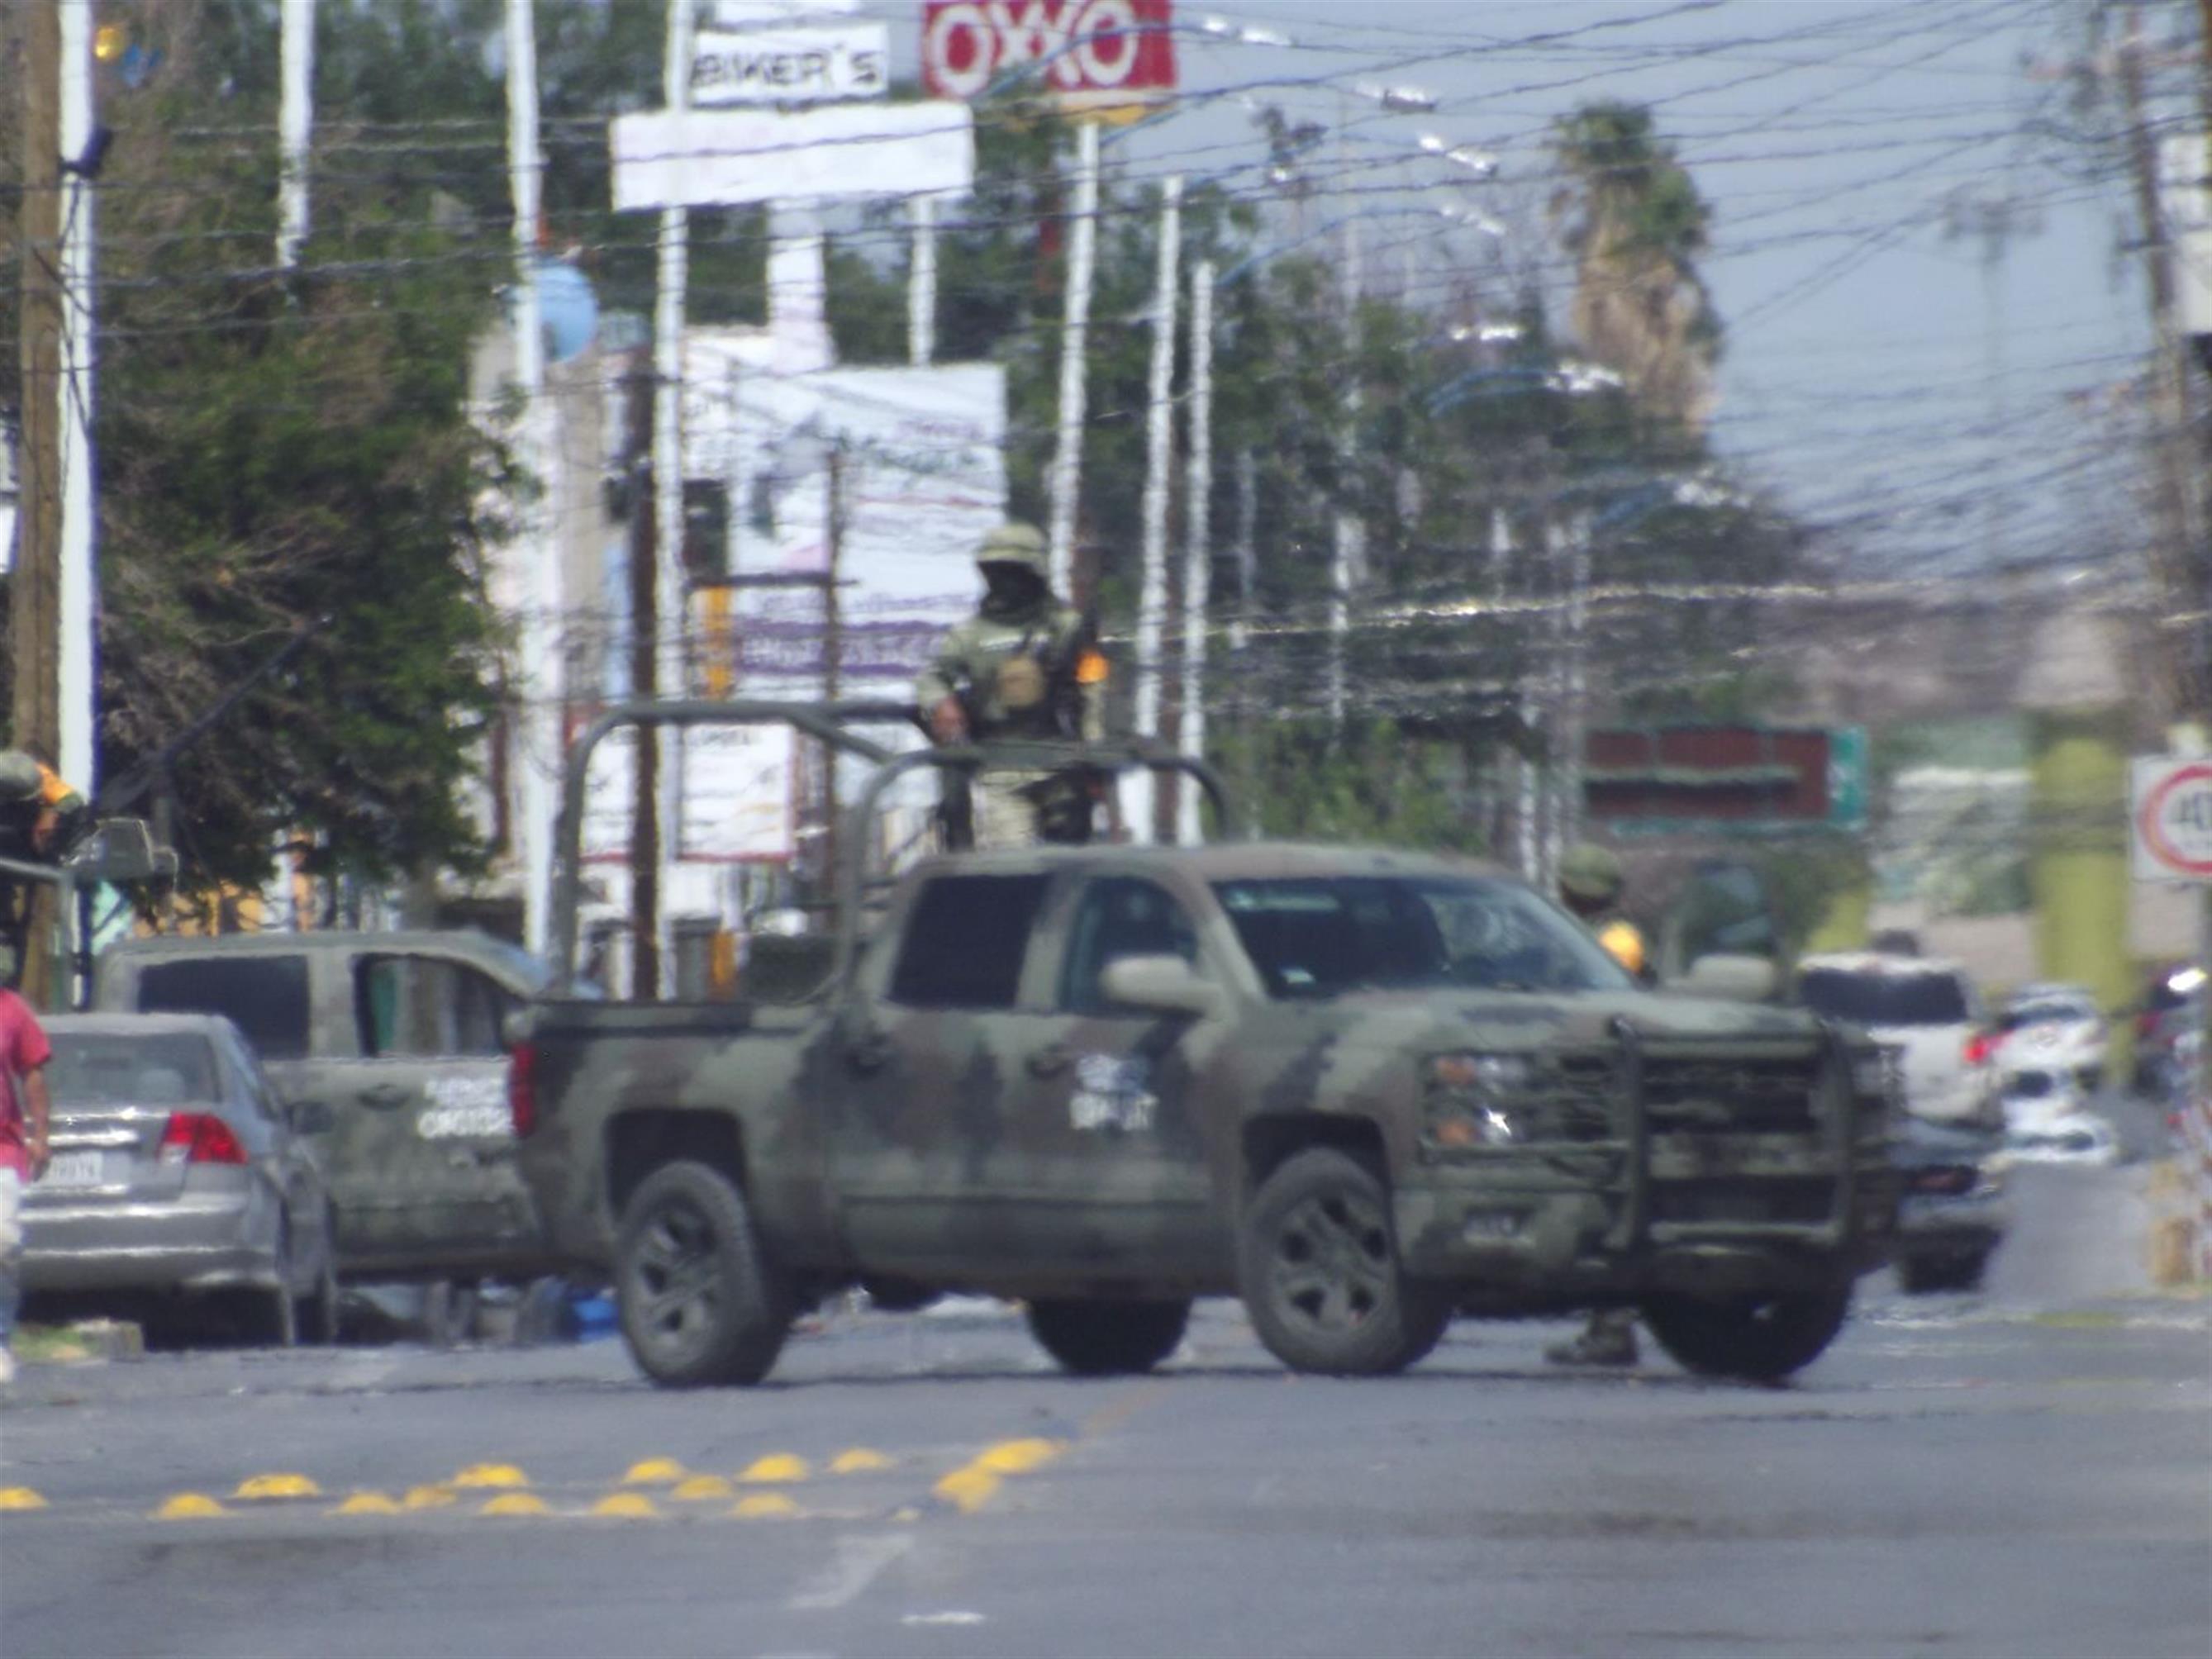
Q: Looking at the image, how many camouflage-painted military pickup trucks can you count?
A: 2